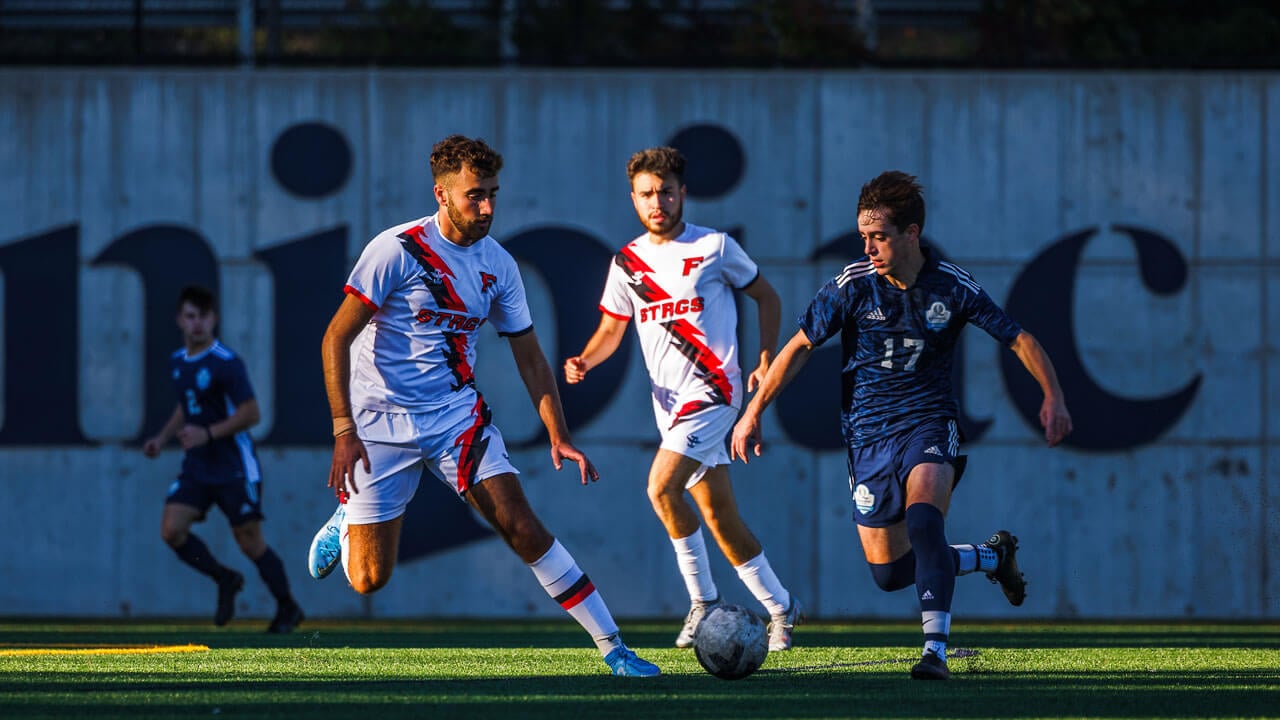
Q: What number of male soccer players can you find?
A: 4